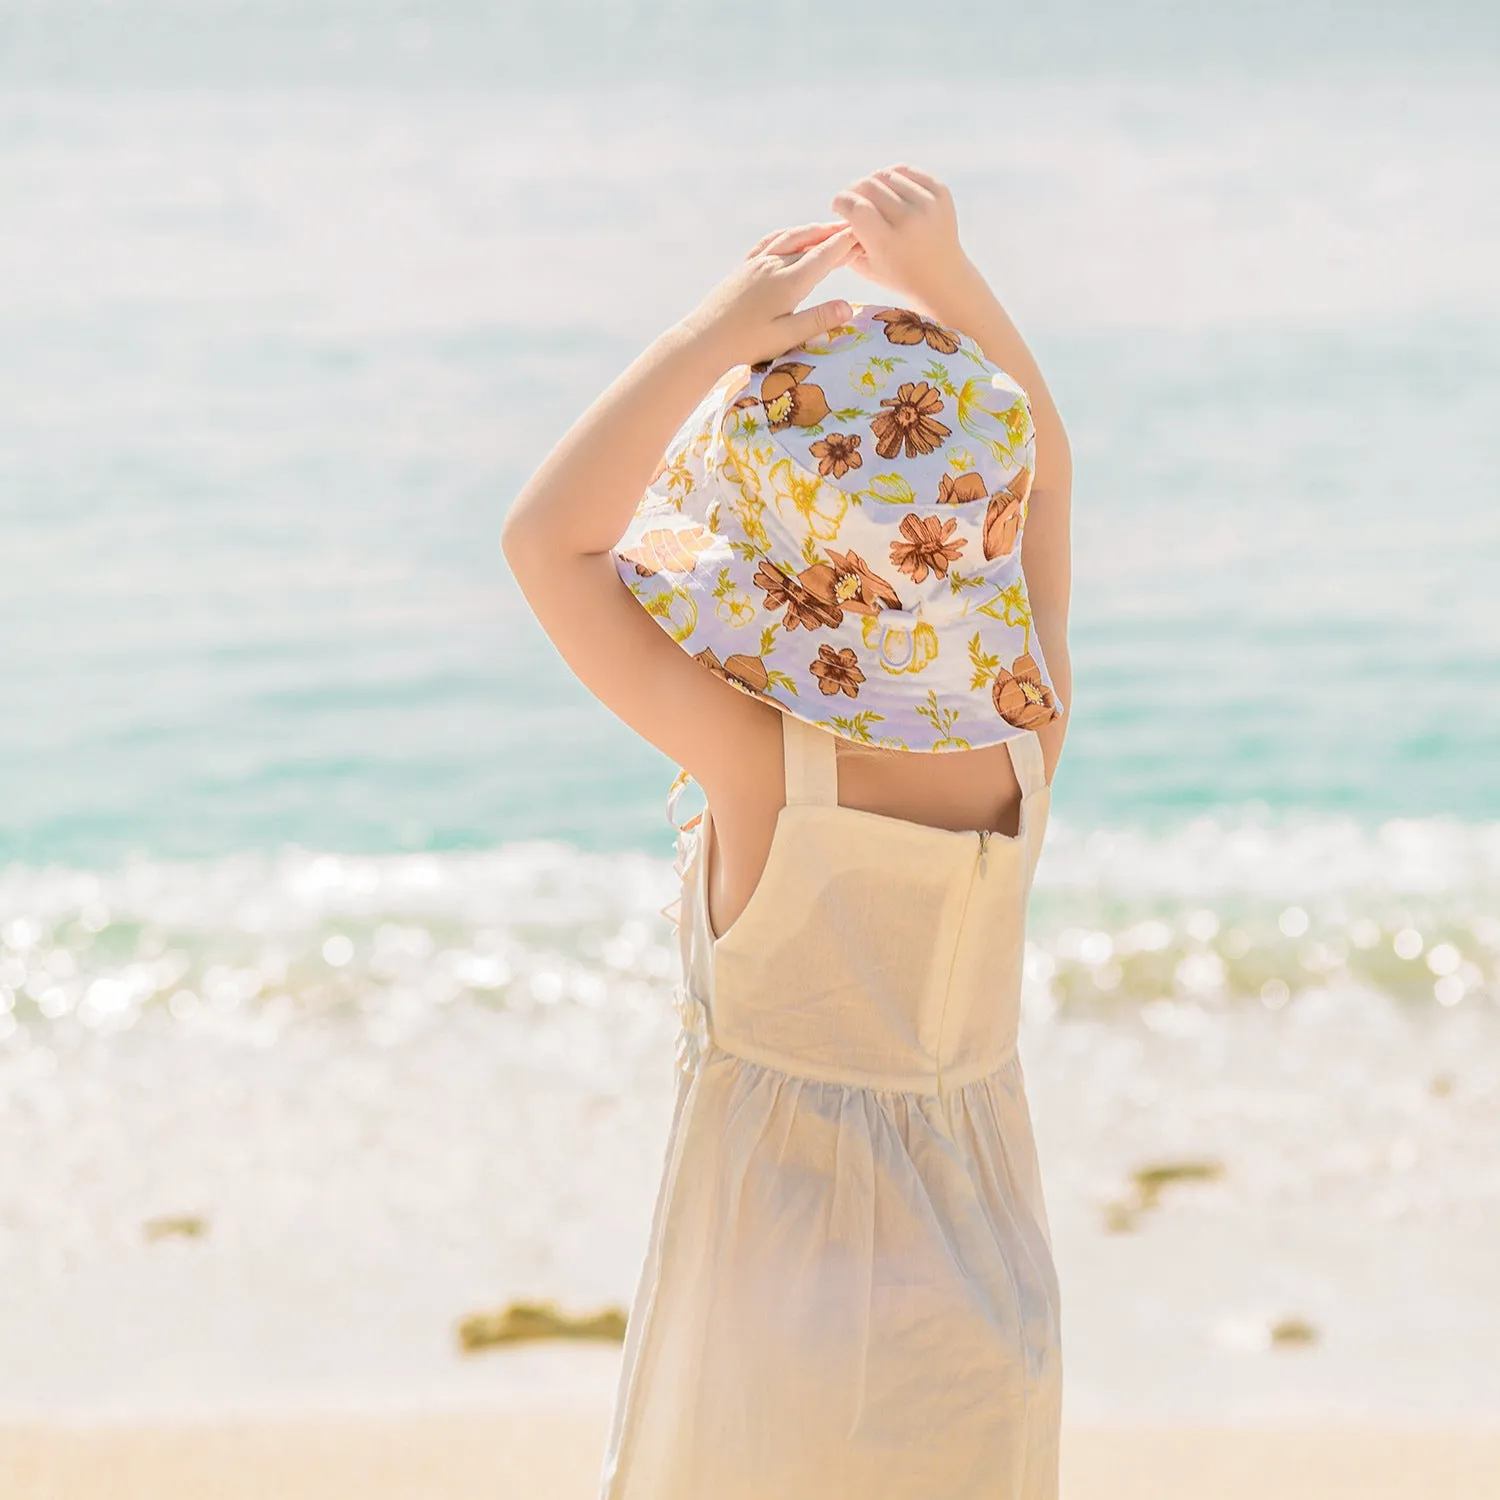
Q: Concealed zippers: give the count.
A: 1